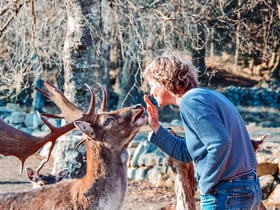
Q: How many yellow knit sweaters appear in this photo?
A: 0